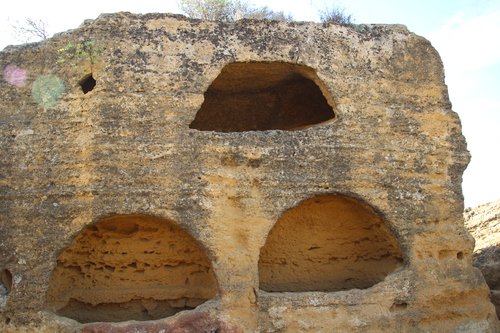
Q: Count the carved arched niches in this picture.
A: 3